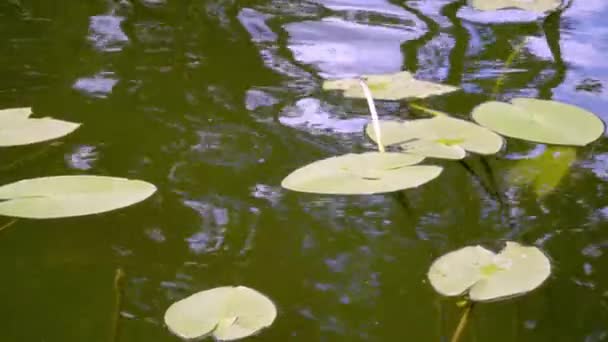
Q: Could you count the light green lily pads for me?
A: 9